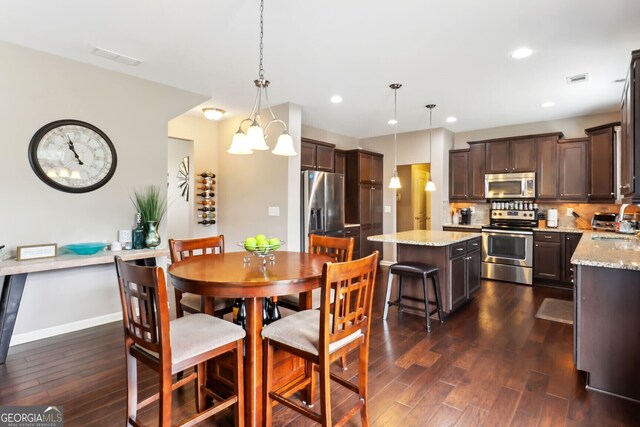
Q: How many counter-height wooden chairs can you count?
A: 4